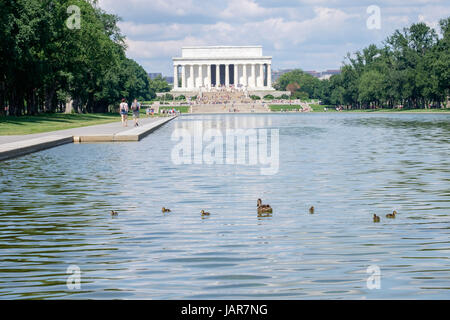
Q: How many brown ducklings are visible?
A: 6